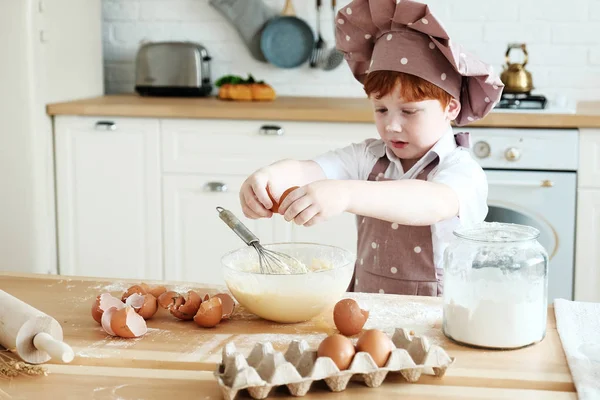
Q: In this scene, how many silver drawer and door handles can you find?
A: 3